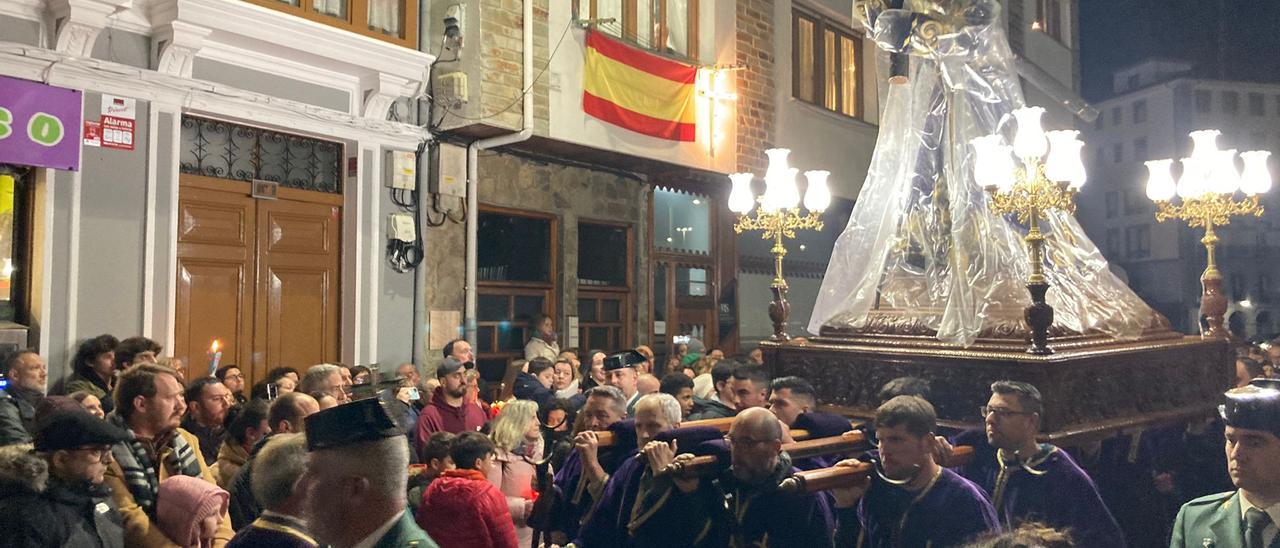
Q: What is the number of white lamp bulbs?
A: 15